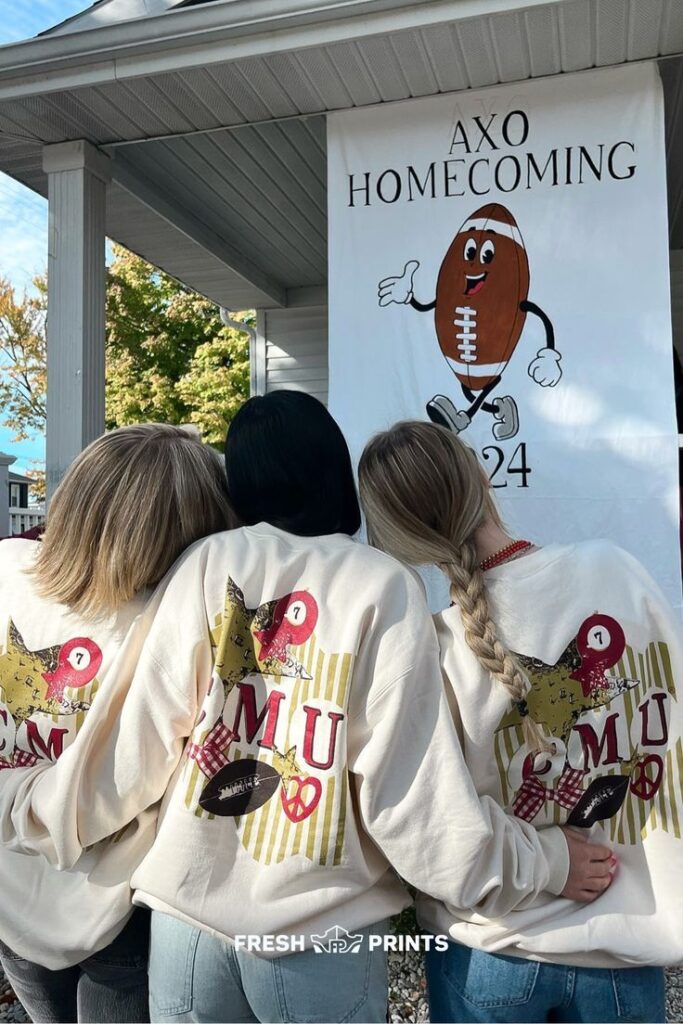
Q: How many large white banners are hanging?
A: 1